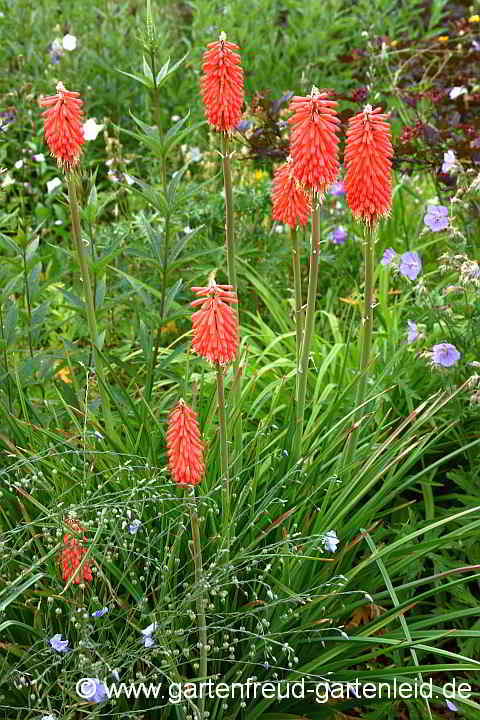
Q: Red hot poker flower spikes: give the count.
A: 8